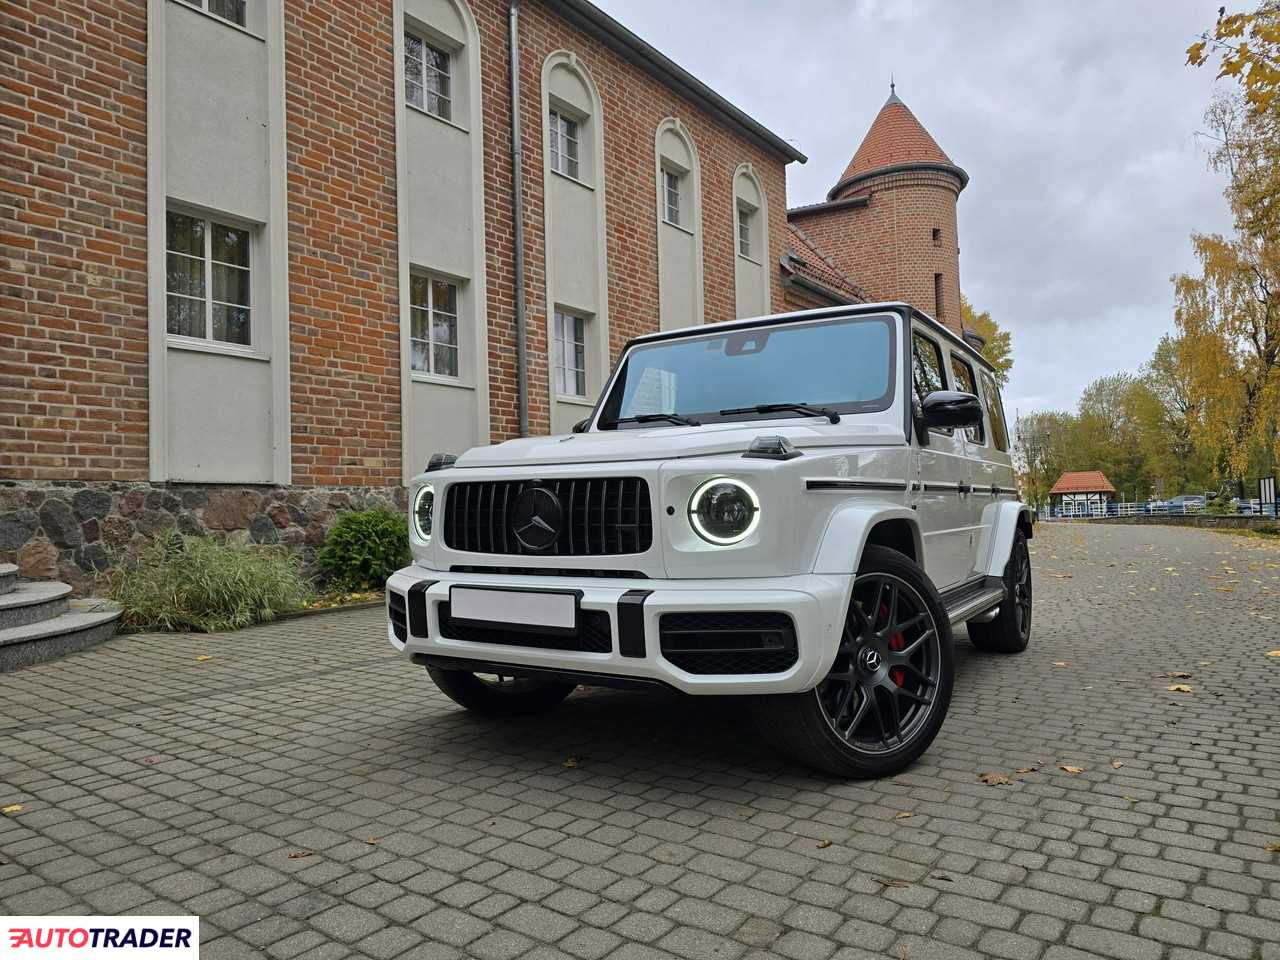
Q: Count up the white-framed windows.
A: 8